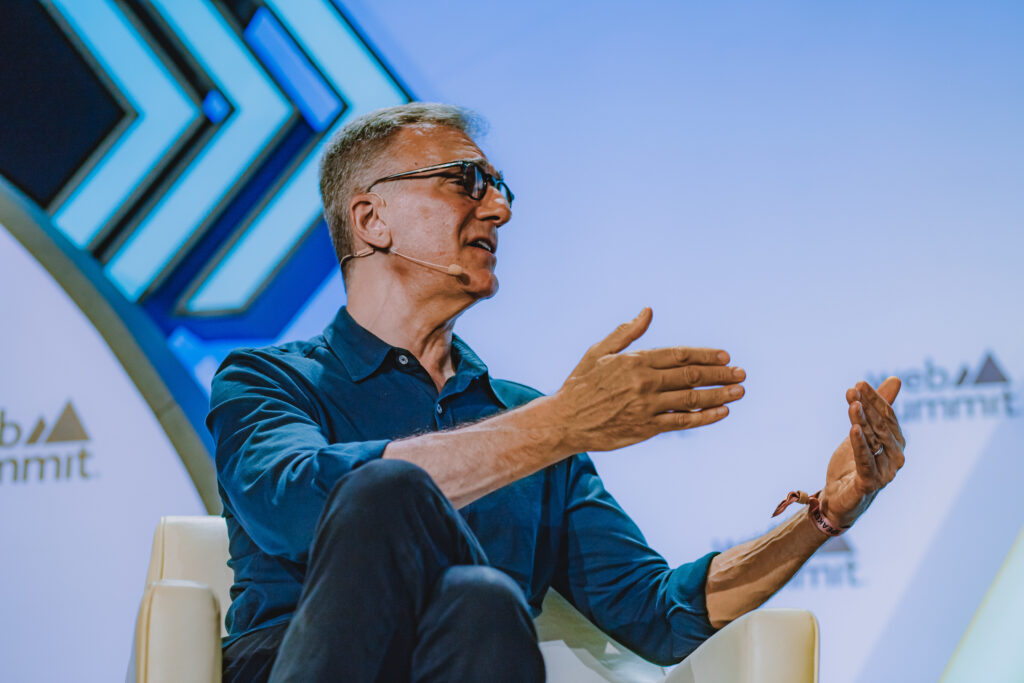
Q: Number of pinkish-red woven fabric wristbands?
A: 1